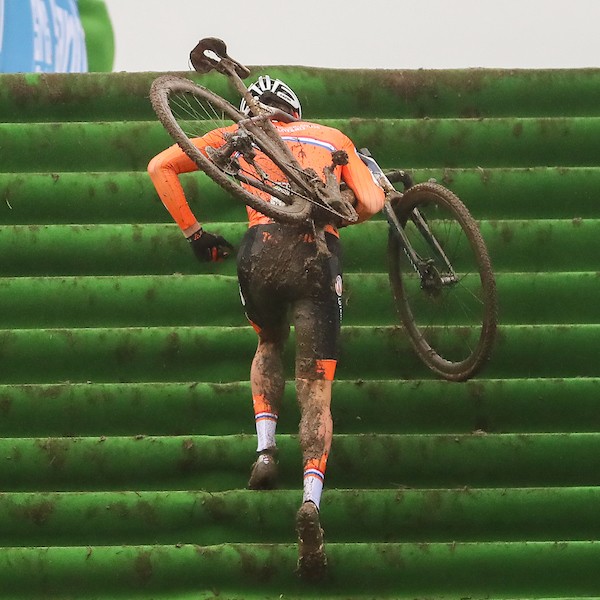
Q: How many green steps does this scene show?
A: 10